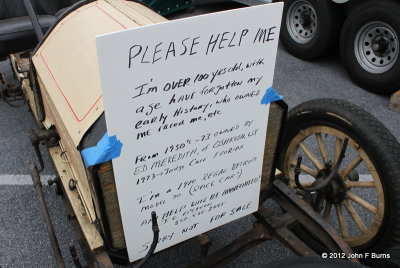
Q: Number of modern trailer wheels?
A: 2